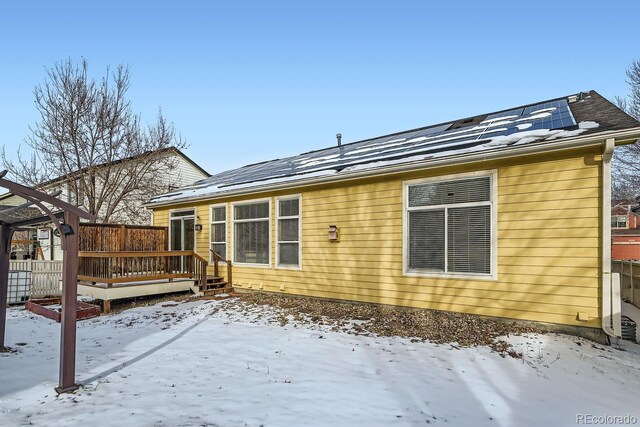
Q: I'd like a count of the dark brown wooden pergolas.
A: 1